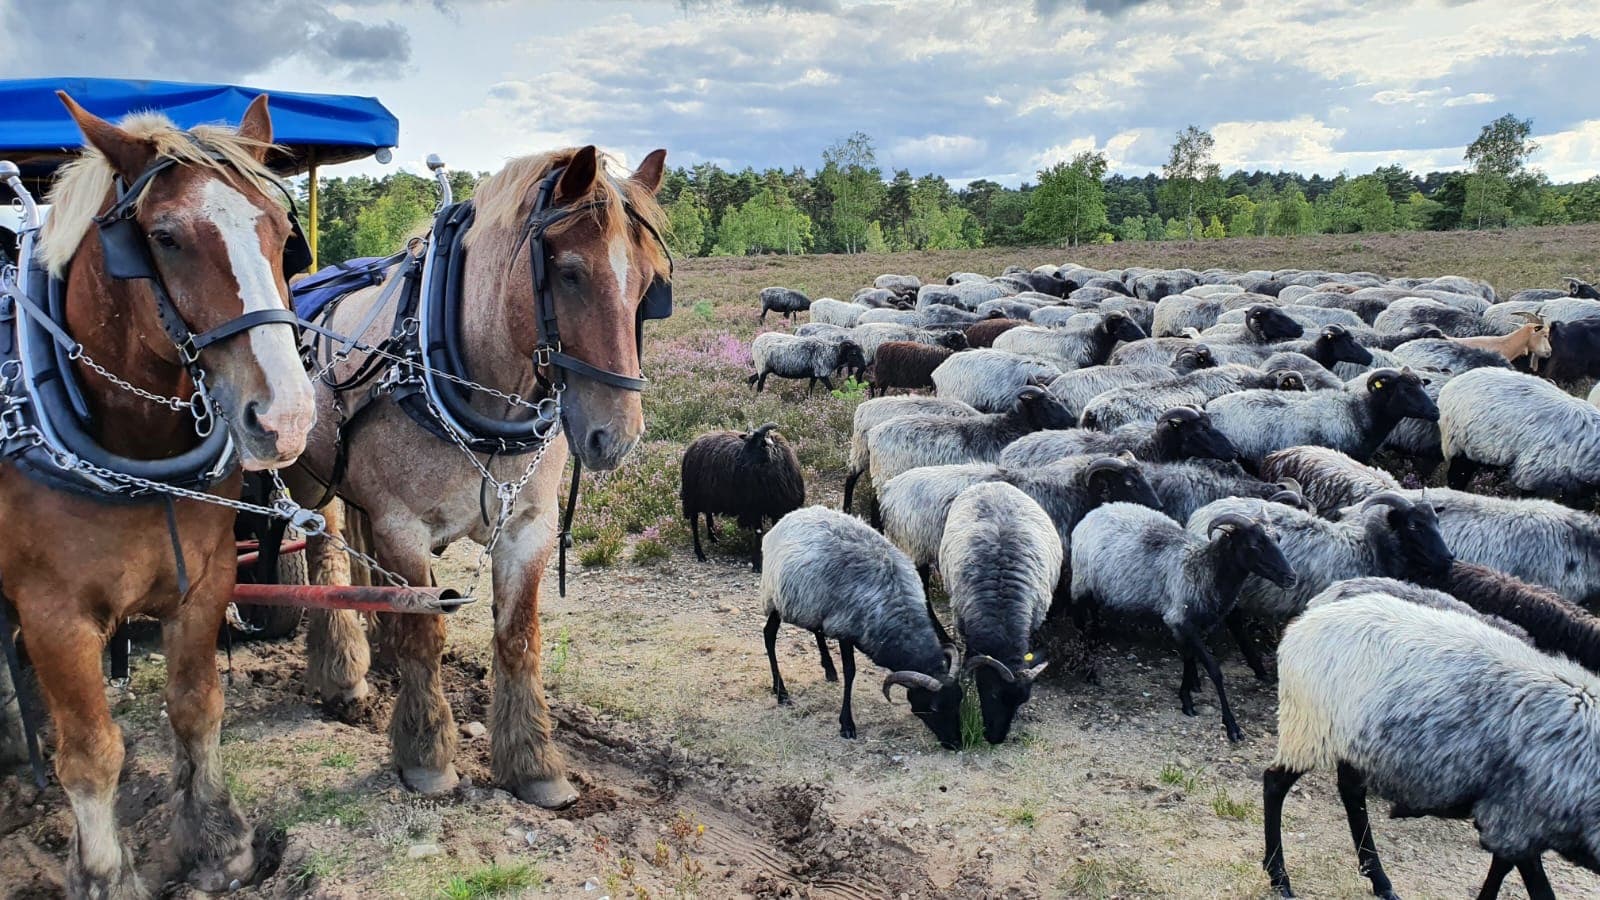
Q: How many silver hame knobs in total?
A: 2